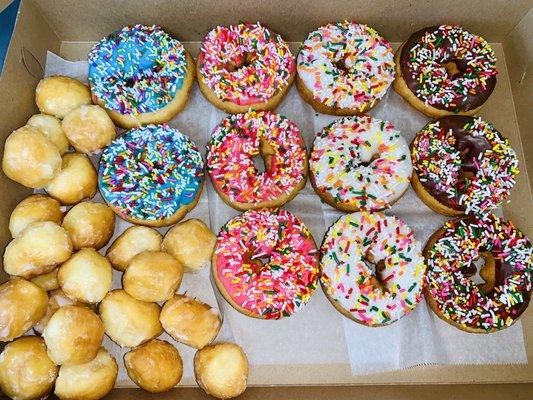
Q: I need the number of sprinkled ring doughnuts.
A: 11